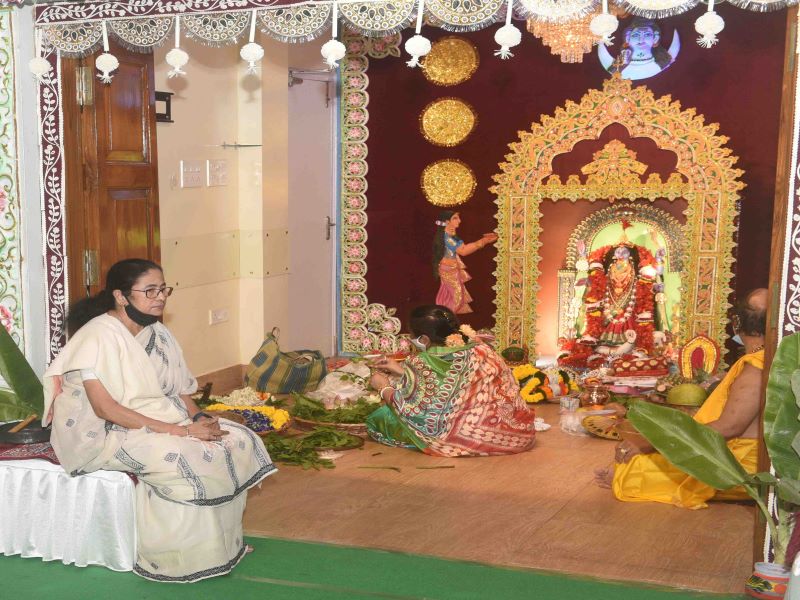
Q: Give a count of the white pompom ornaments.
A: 9